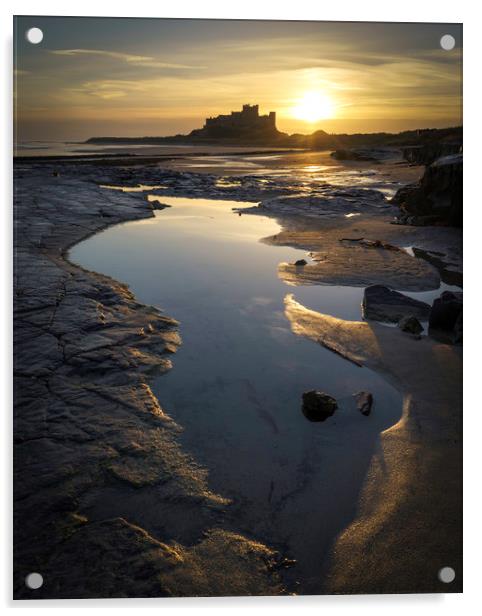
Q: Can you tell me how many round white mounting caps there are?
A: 4